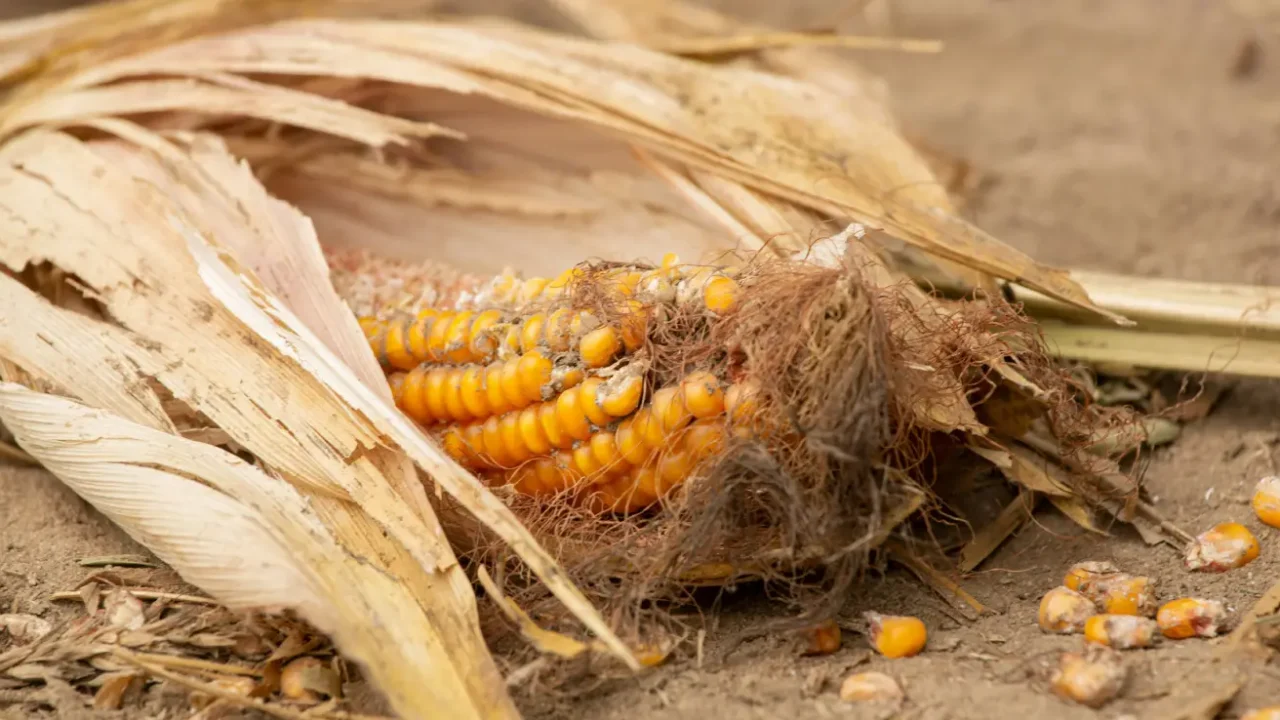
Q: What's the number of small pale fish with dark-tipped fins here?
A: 0